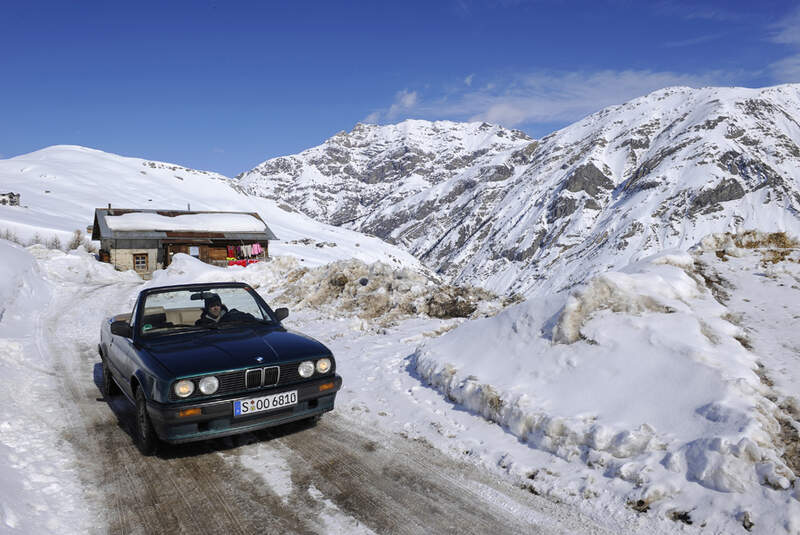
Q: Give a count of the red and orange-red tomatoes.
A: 0